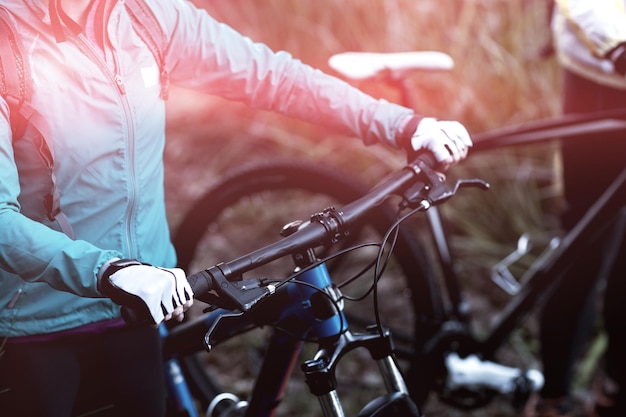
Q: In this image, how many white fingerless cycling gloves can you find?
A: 2